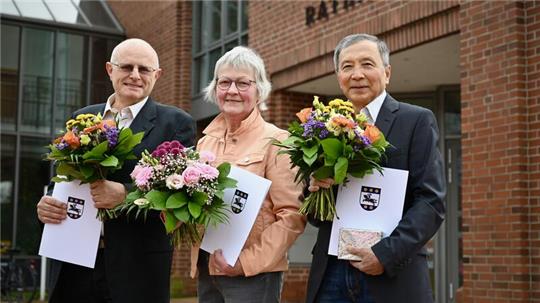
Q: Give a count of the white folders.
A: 3